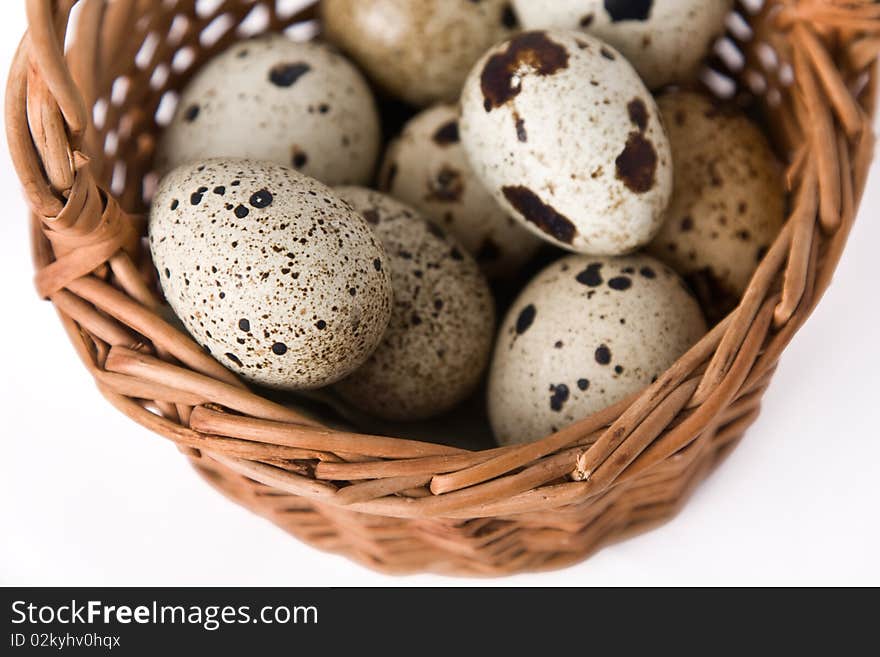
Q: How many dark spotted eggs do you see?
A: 9